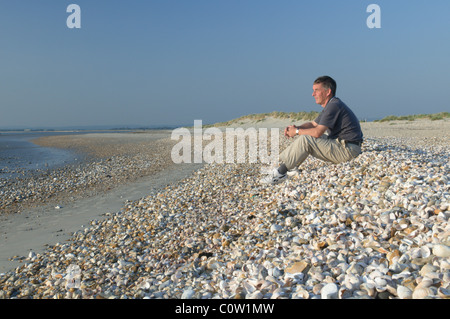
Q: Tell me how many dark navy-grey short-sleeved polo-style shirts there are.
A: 1